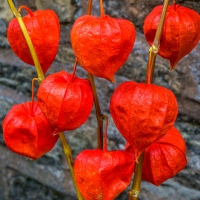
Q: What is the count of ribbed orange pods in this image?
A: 8